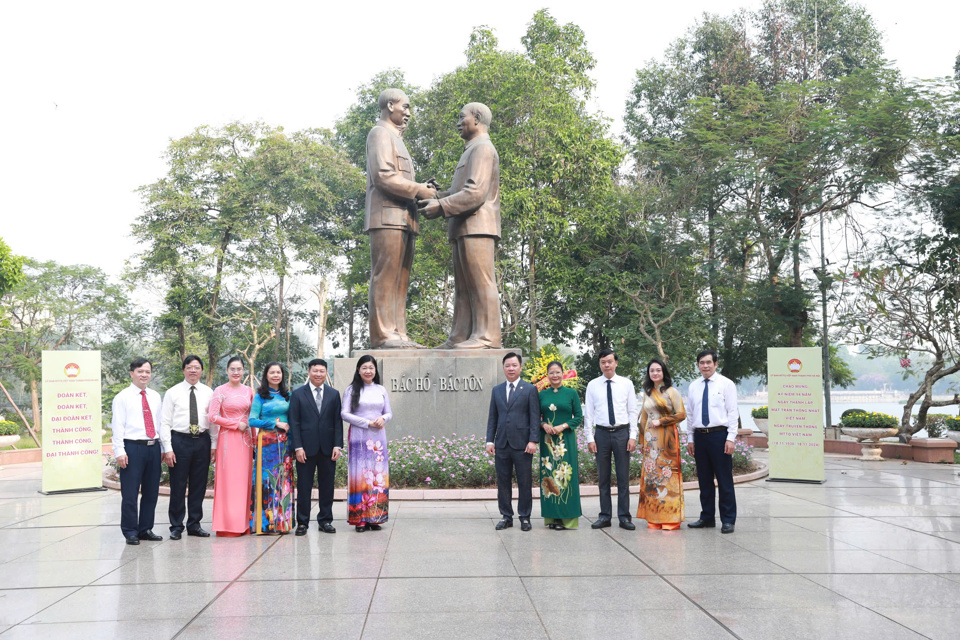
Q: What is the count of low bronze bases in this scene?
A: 1